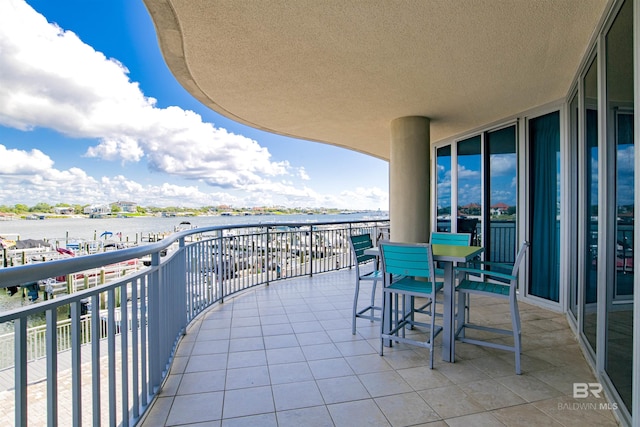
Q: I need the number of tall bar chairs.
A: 4